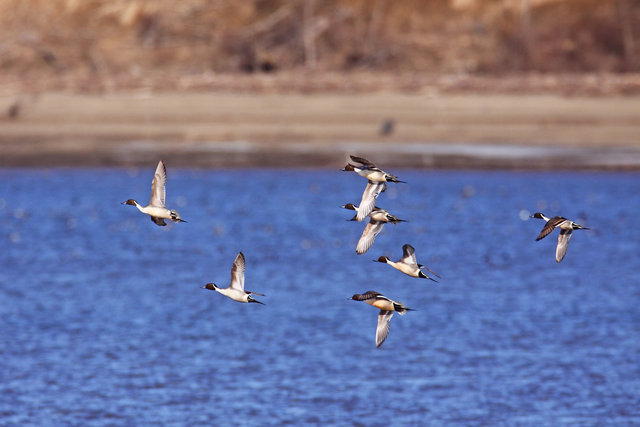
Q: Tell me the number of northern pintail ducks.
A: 7